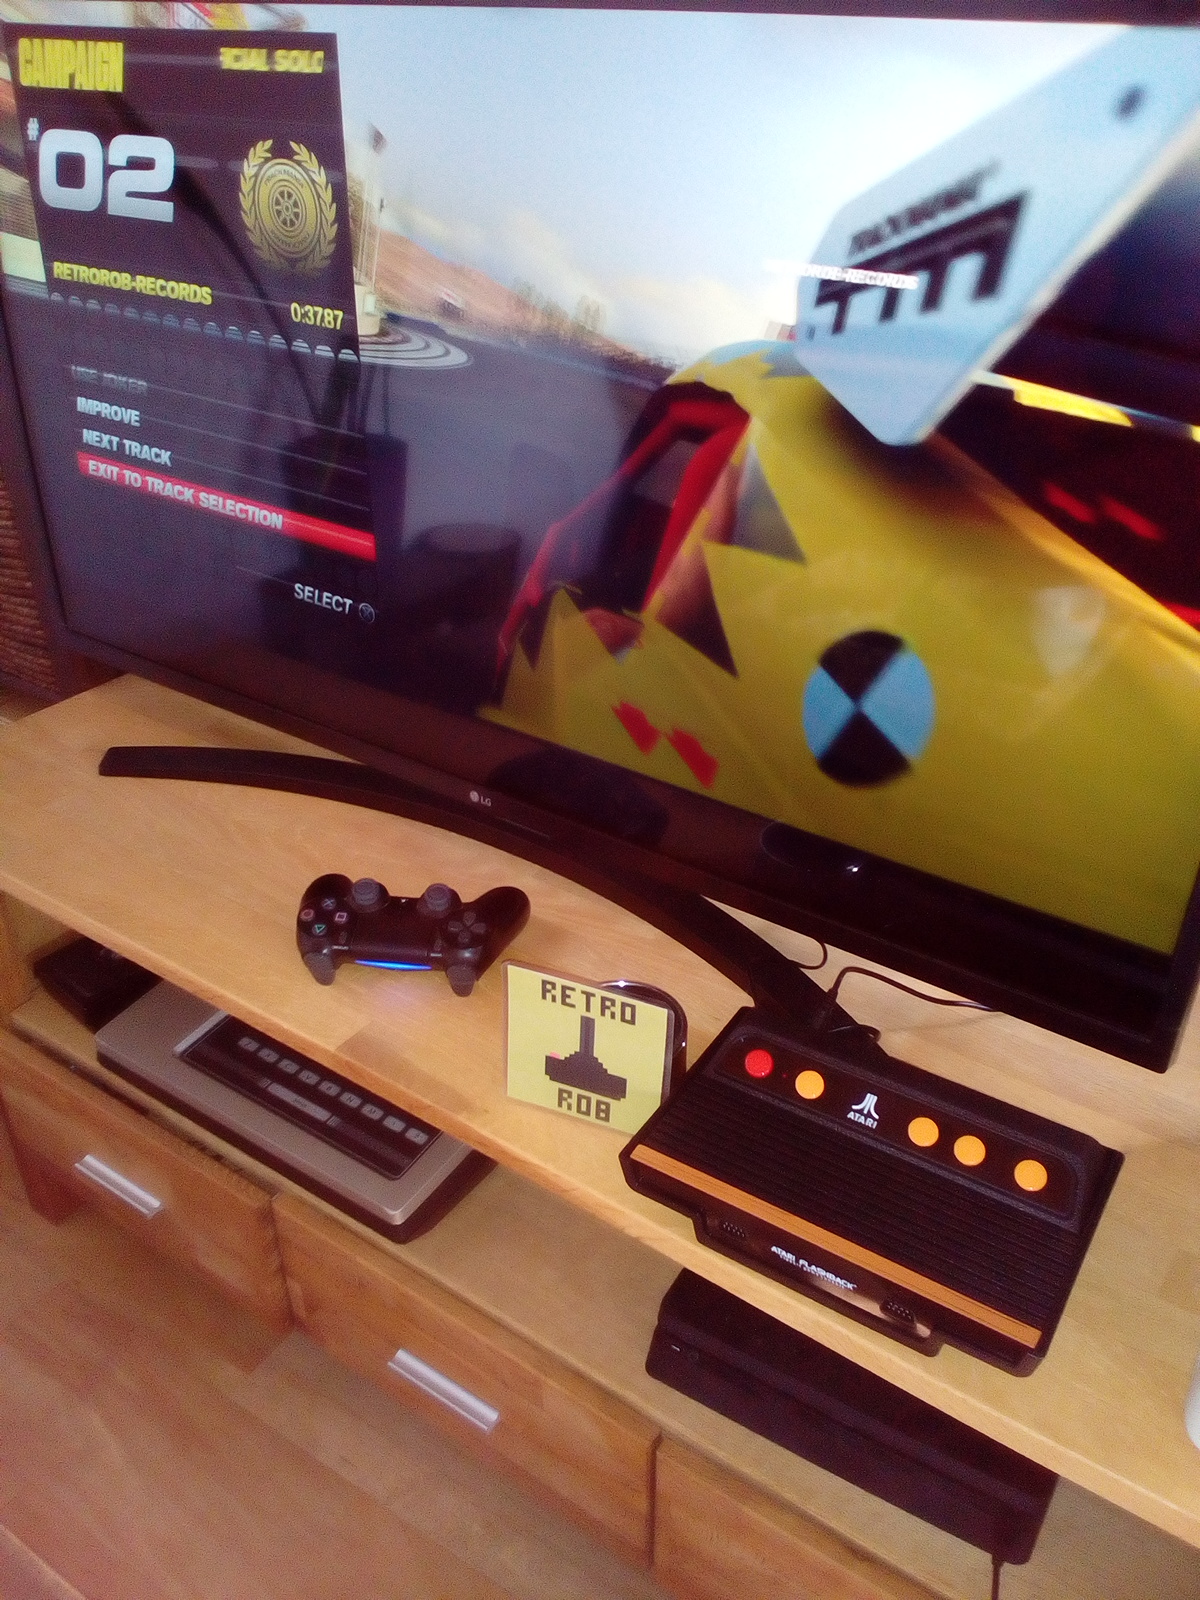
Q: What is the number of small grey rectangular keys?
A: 9